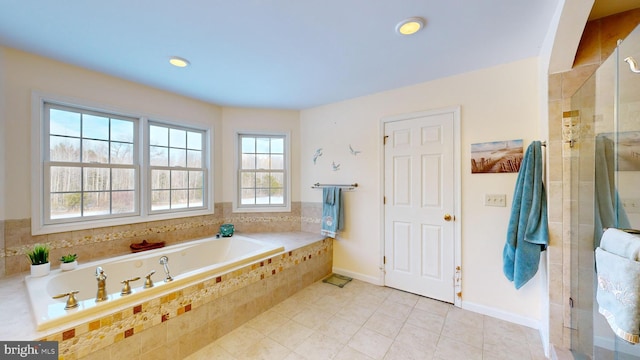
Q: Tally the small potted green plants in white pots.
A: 2